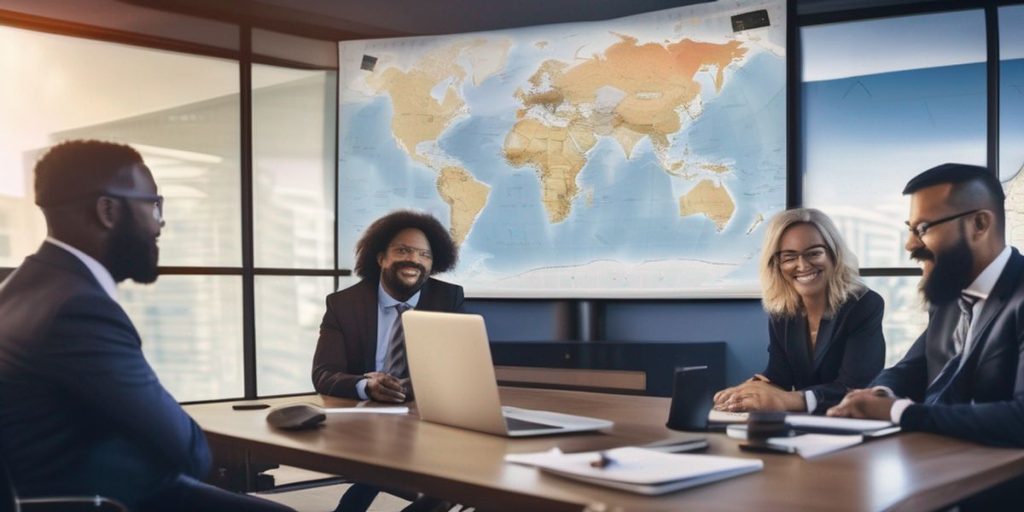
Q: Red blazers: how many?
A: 0